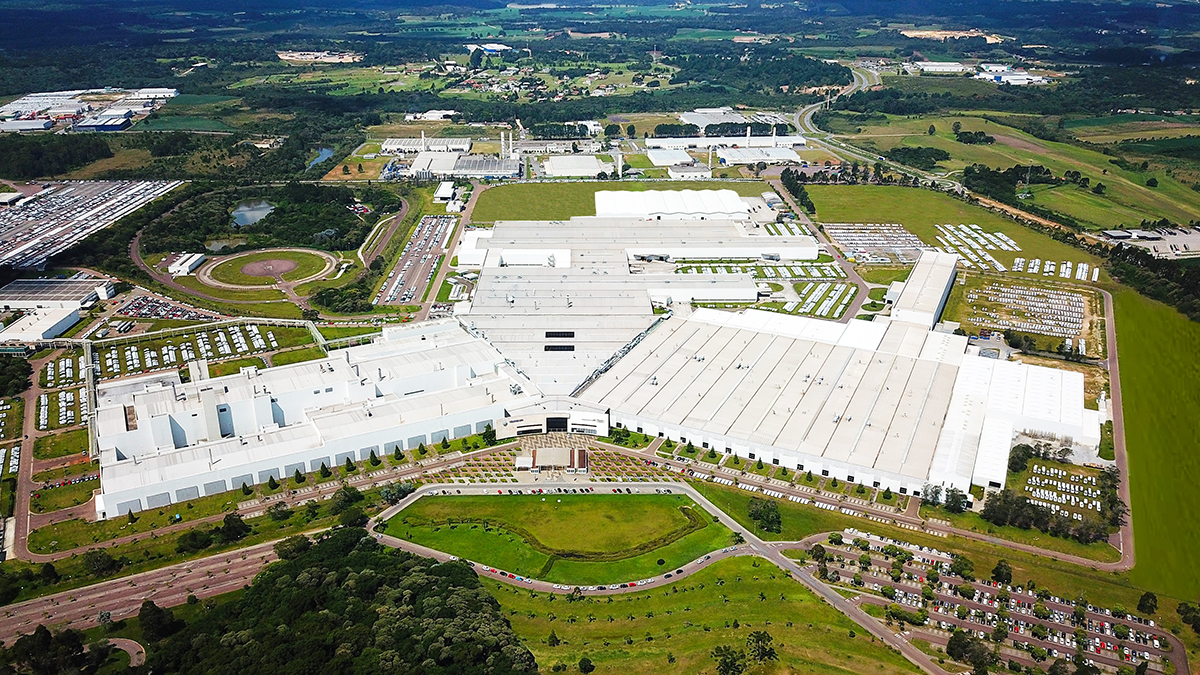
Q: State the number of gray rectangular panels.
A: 15